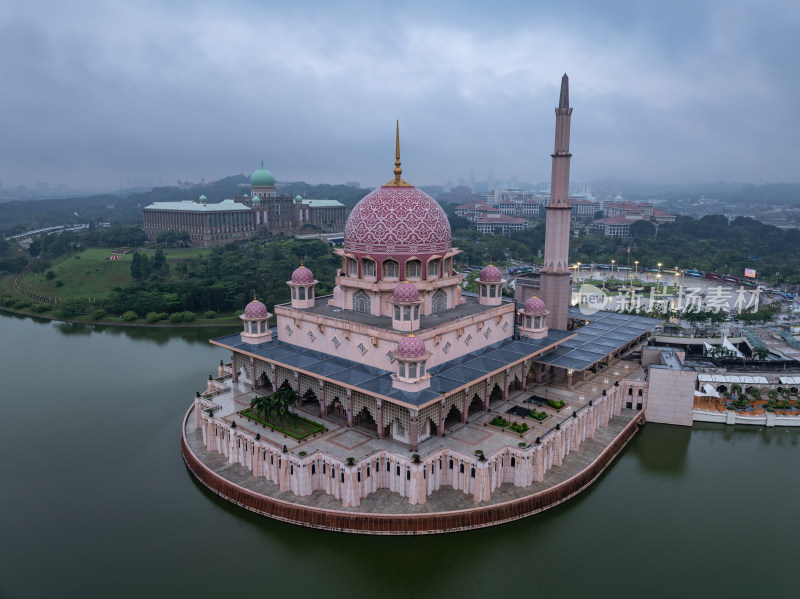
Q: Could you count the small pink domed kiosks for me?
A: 6